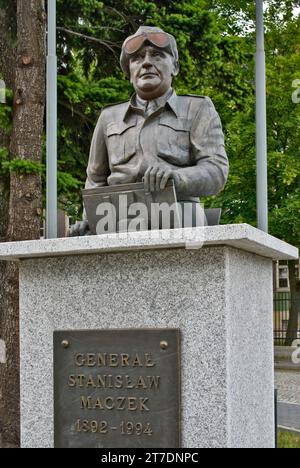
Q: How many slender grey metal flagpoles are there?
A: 2